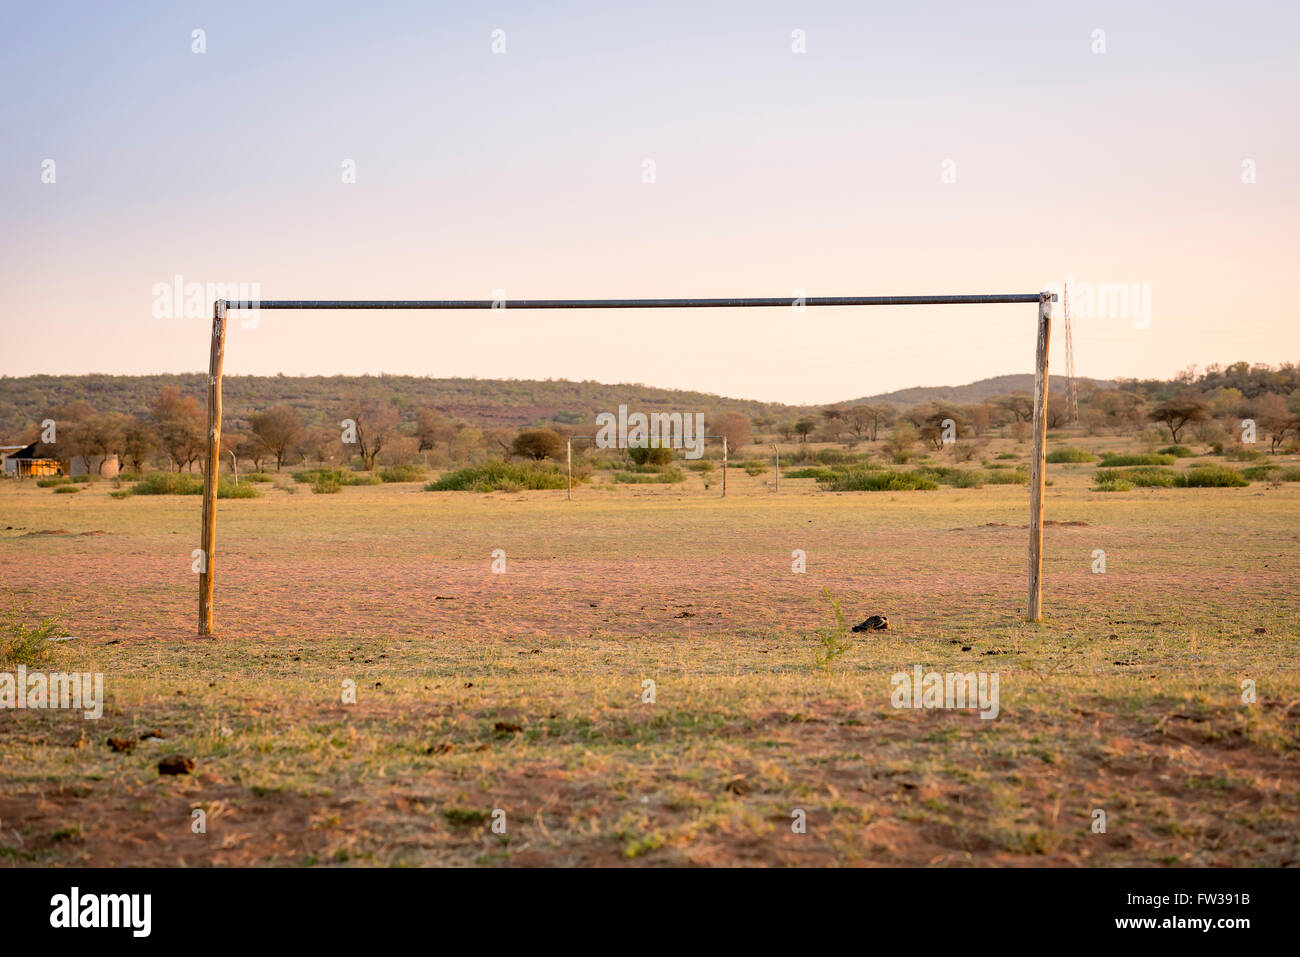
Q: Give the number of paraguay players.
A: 0